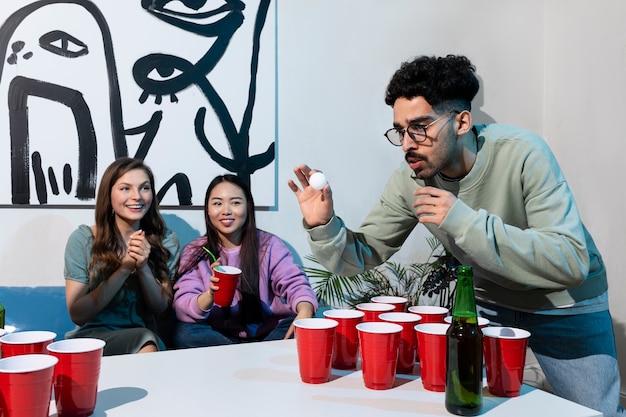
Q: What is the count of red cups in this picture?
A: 14